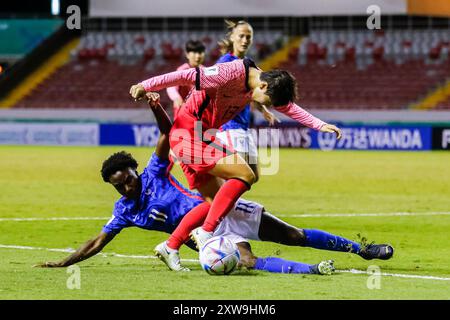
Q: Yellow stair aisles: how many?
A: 3